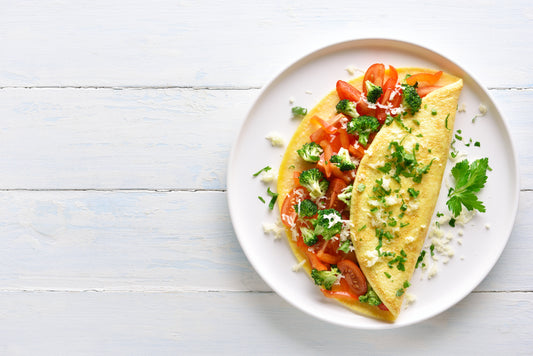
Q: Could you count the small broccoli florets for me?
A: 13